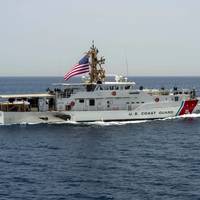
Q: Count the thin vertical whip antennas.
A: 2